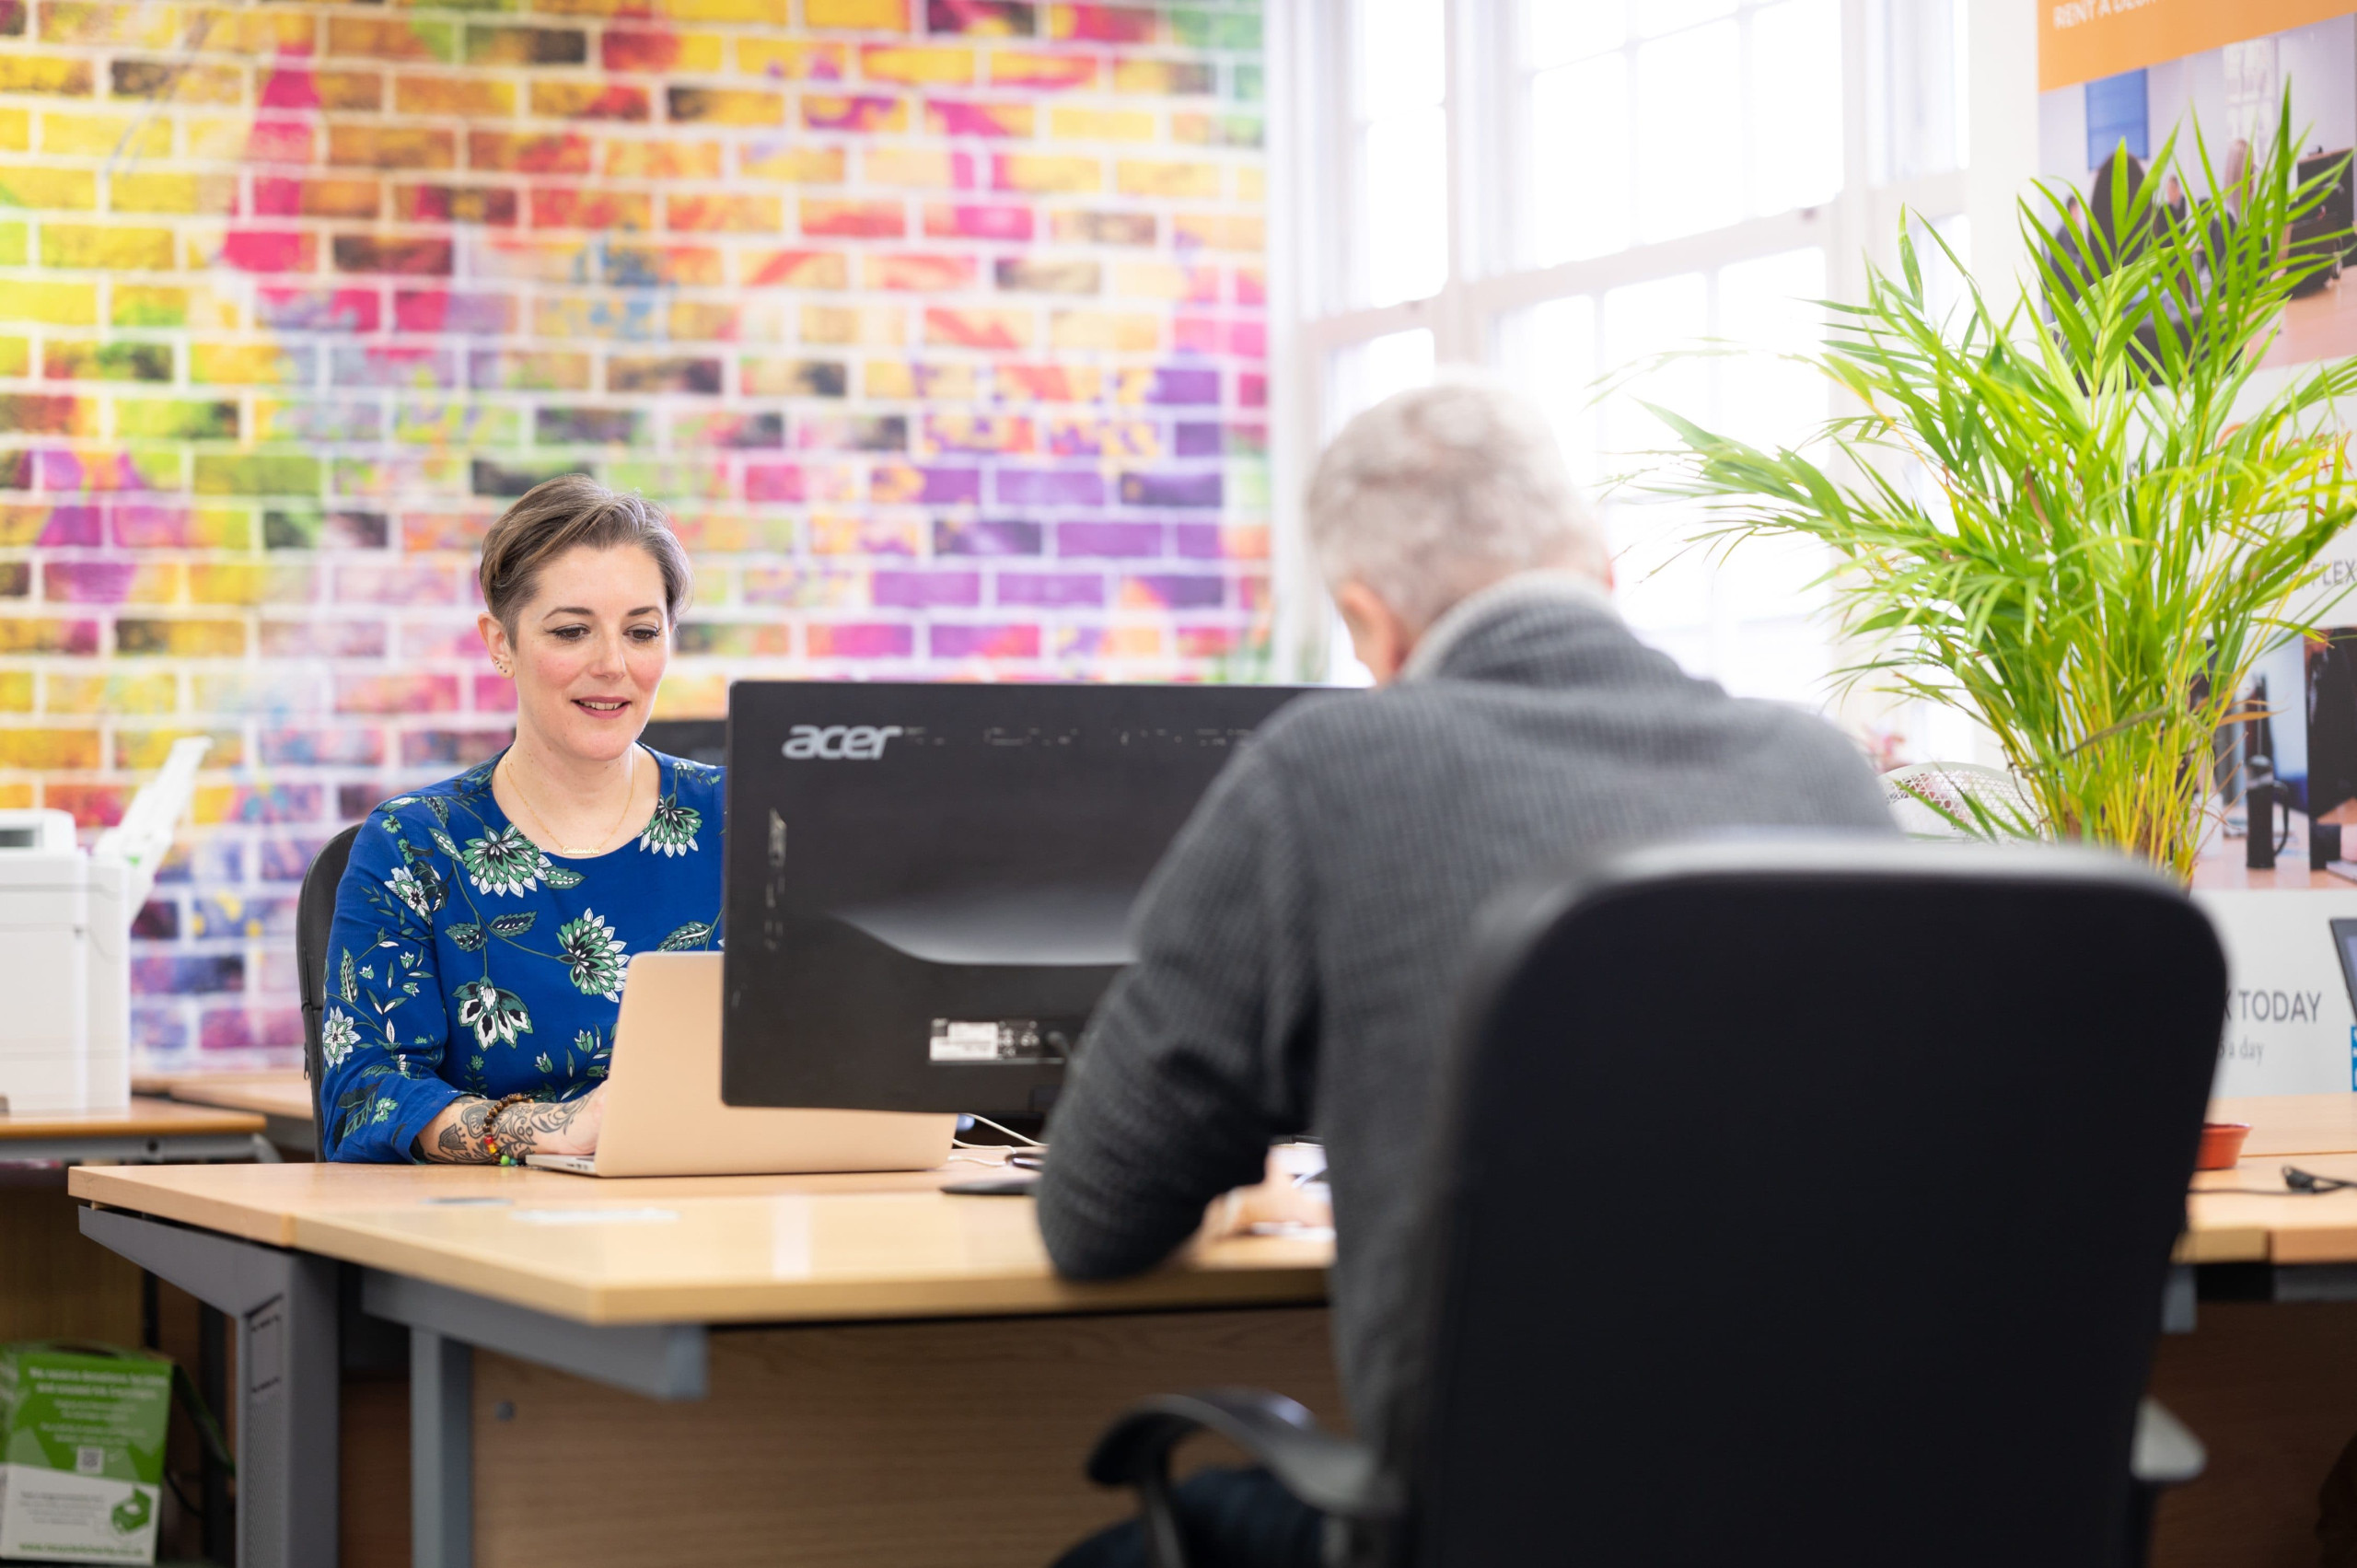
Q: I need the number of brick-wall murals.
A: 1